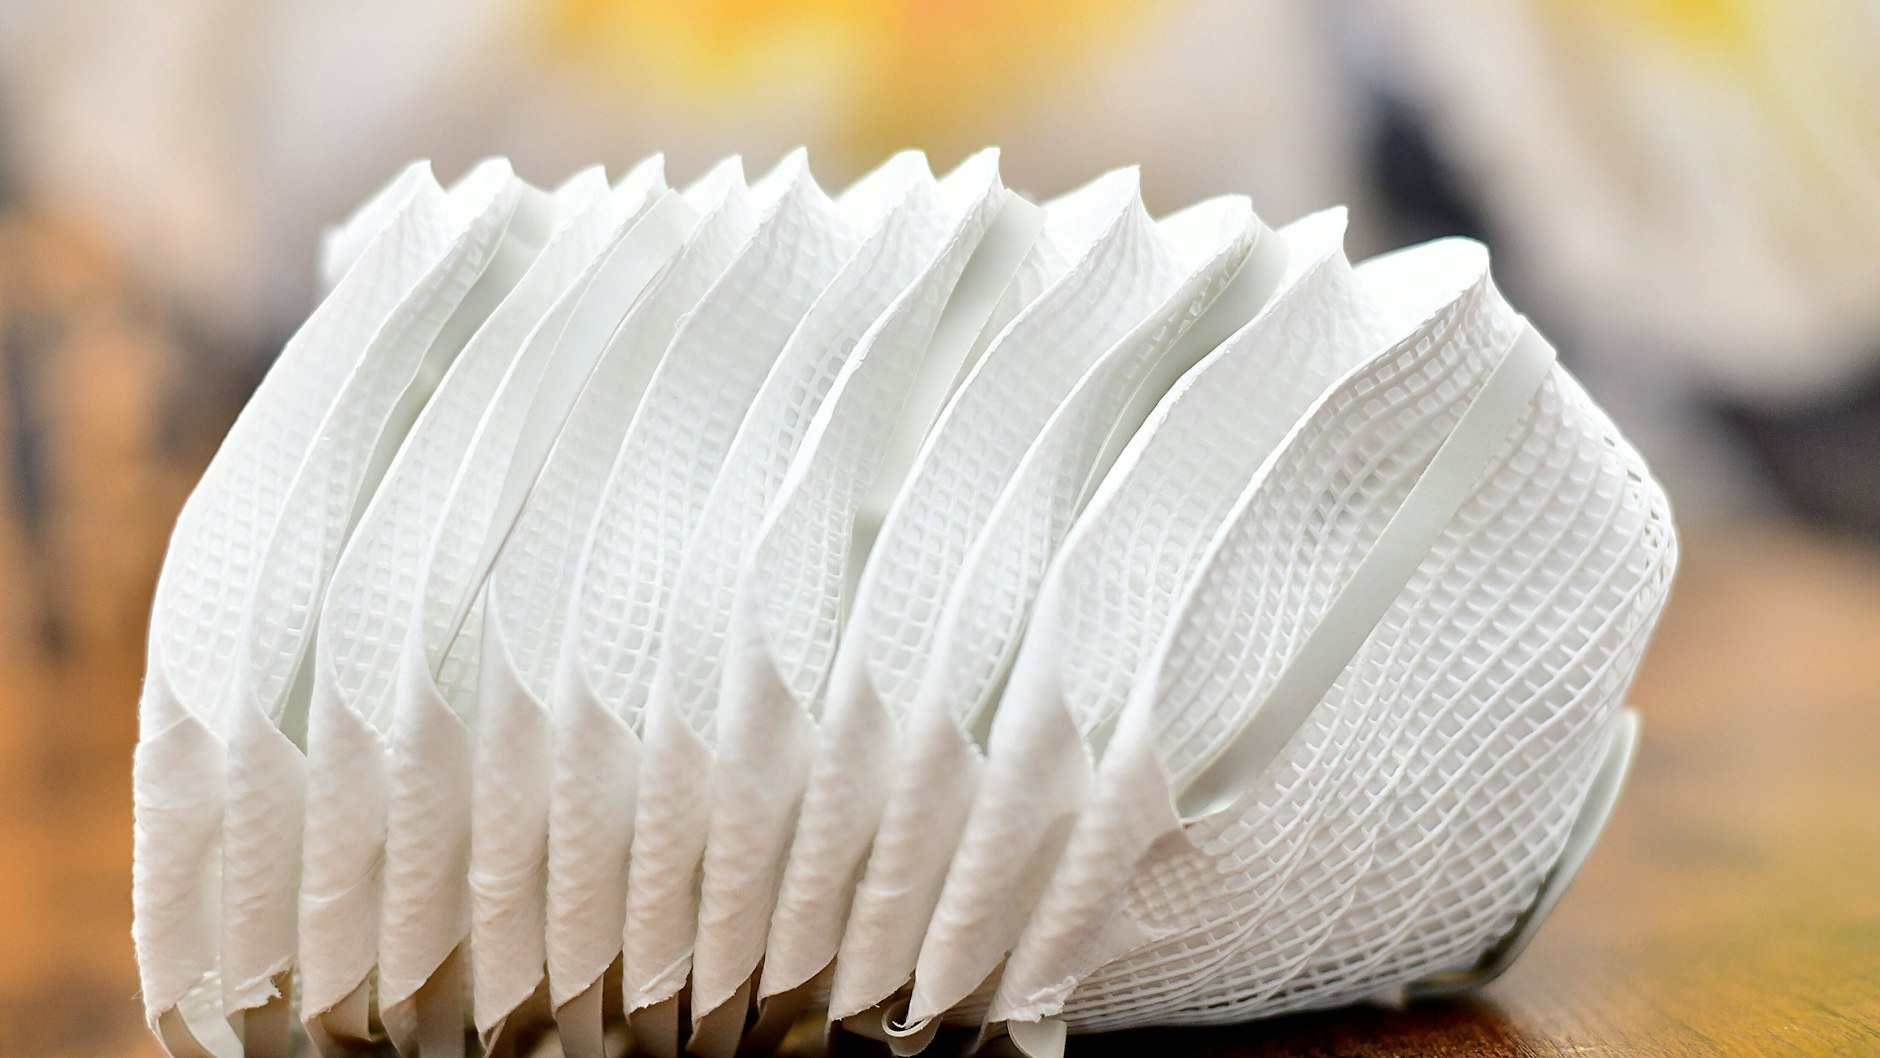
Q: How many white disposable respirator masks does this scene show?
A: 12